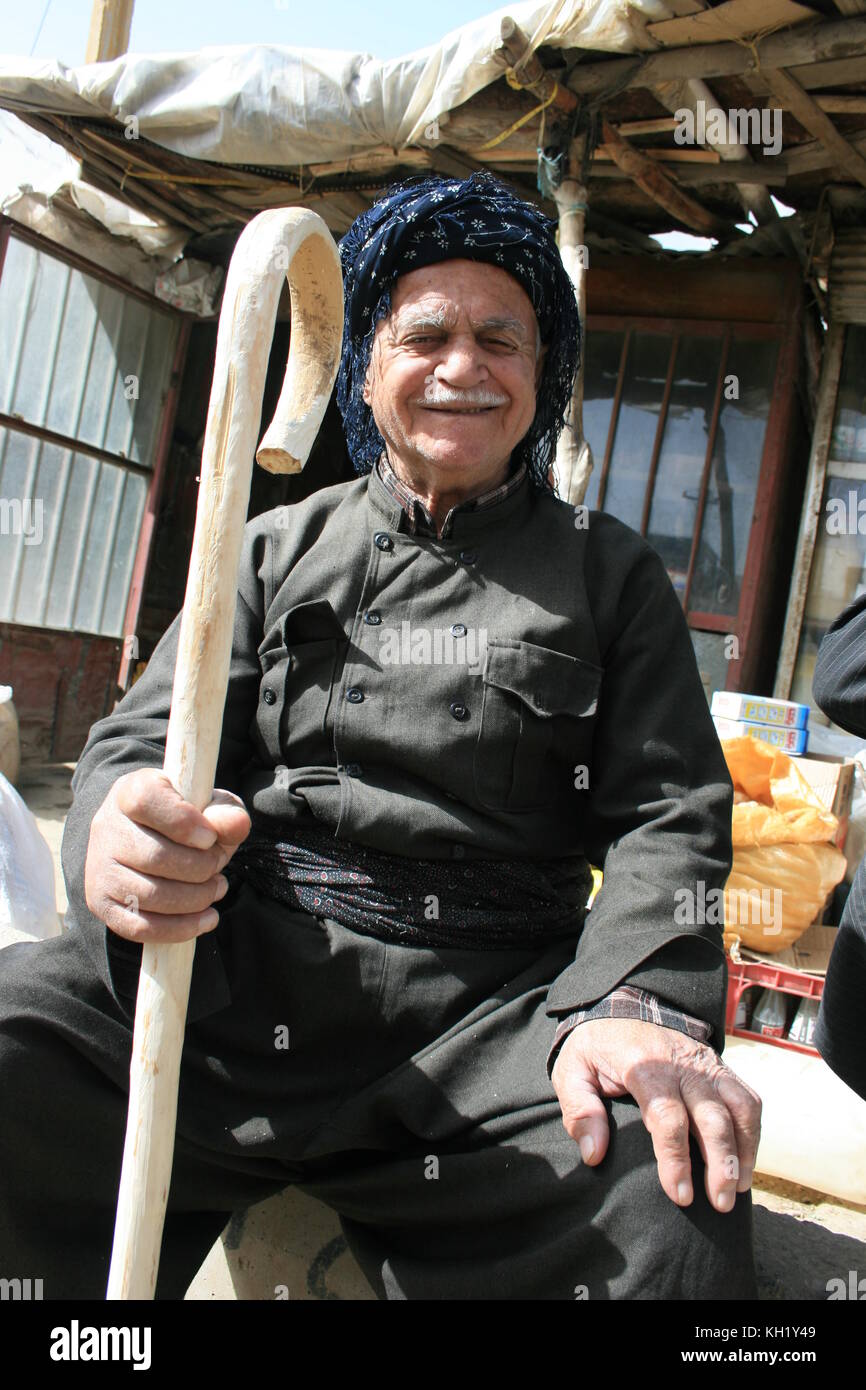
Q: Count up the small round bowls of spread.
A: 0